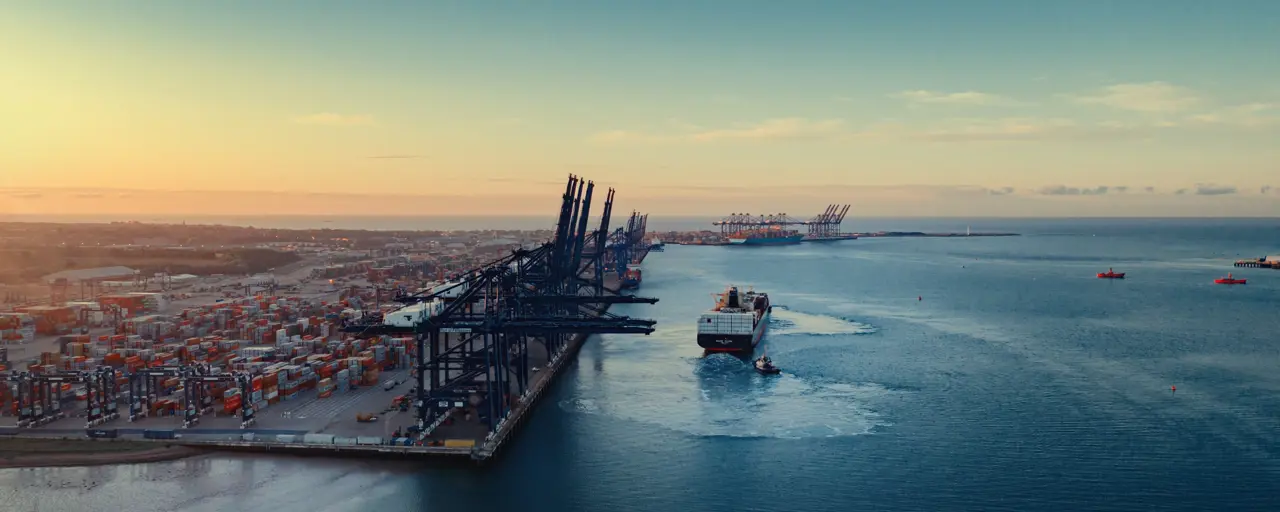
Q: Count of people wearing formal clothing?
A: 0